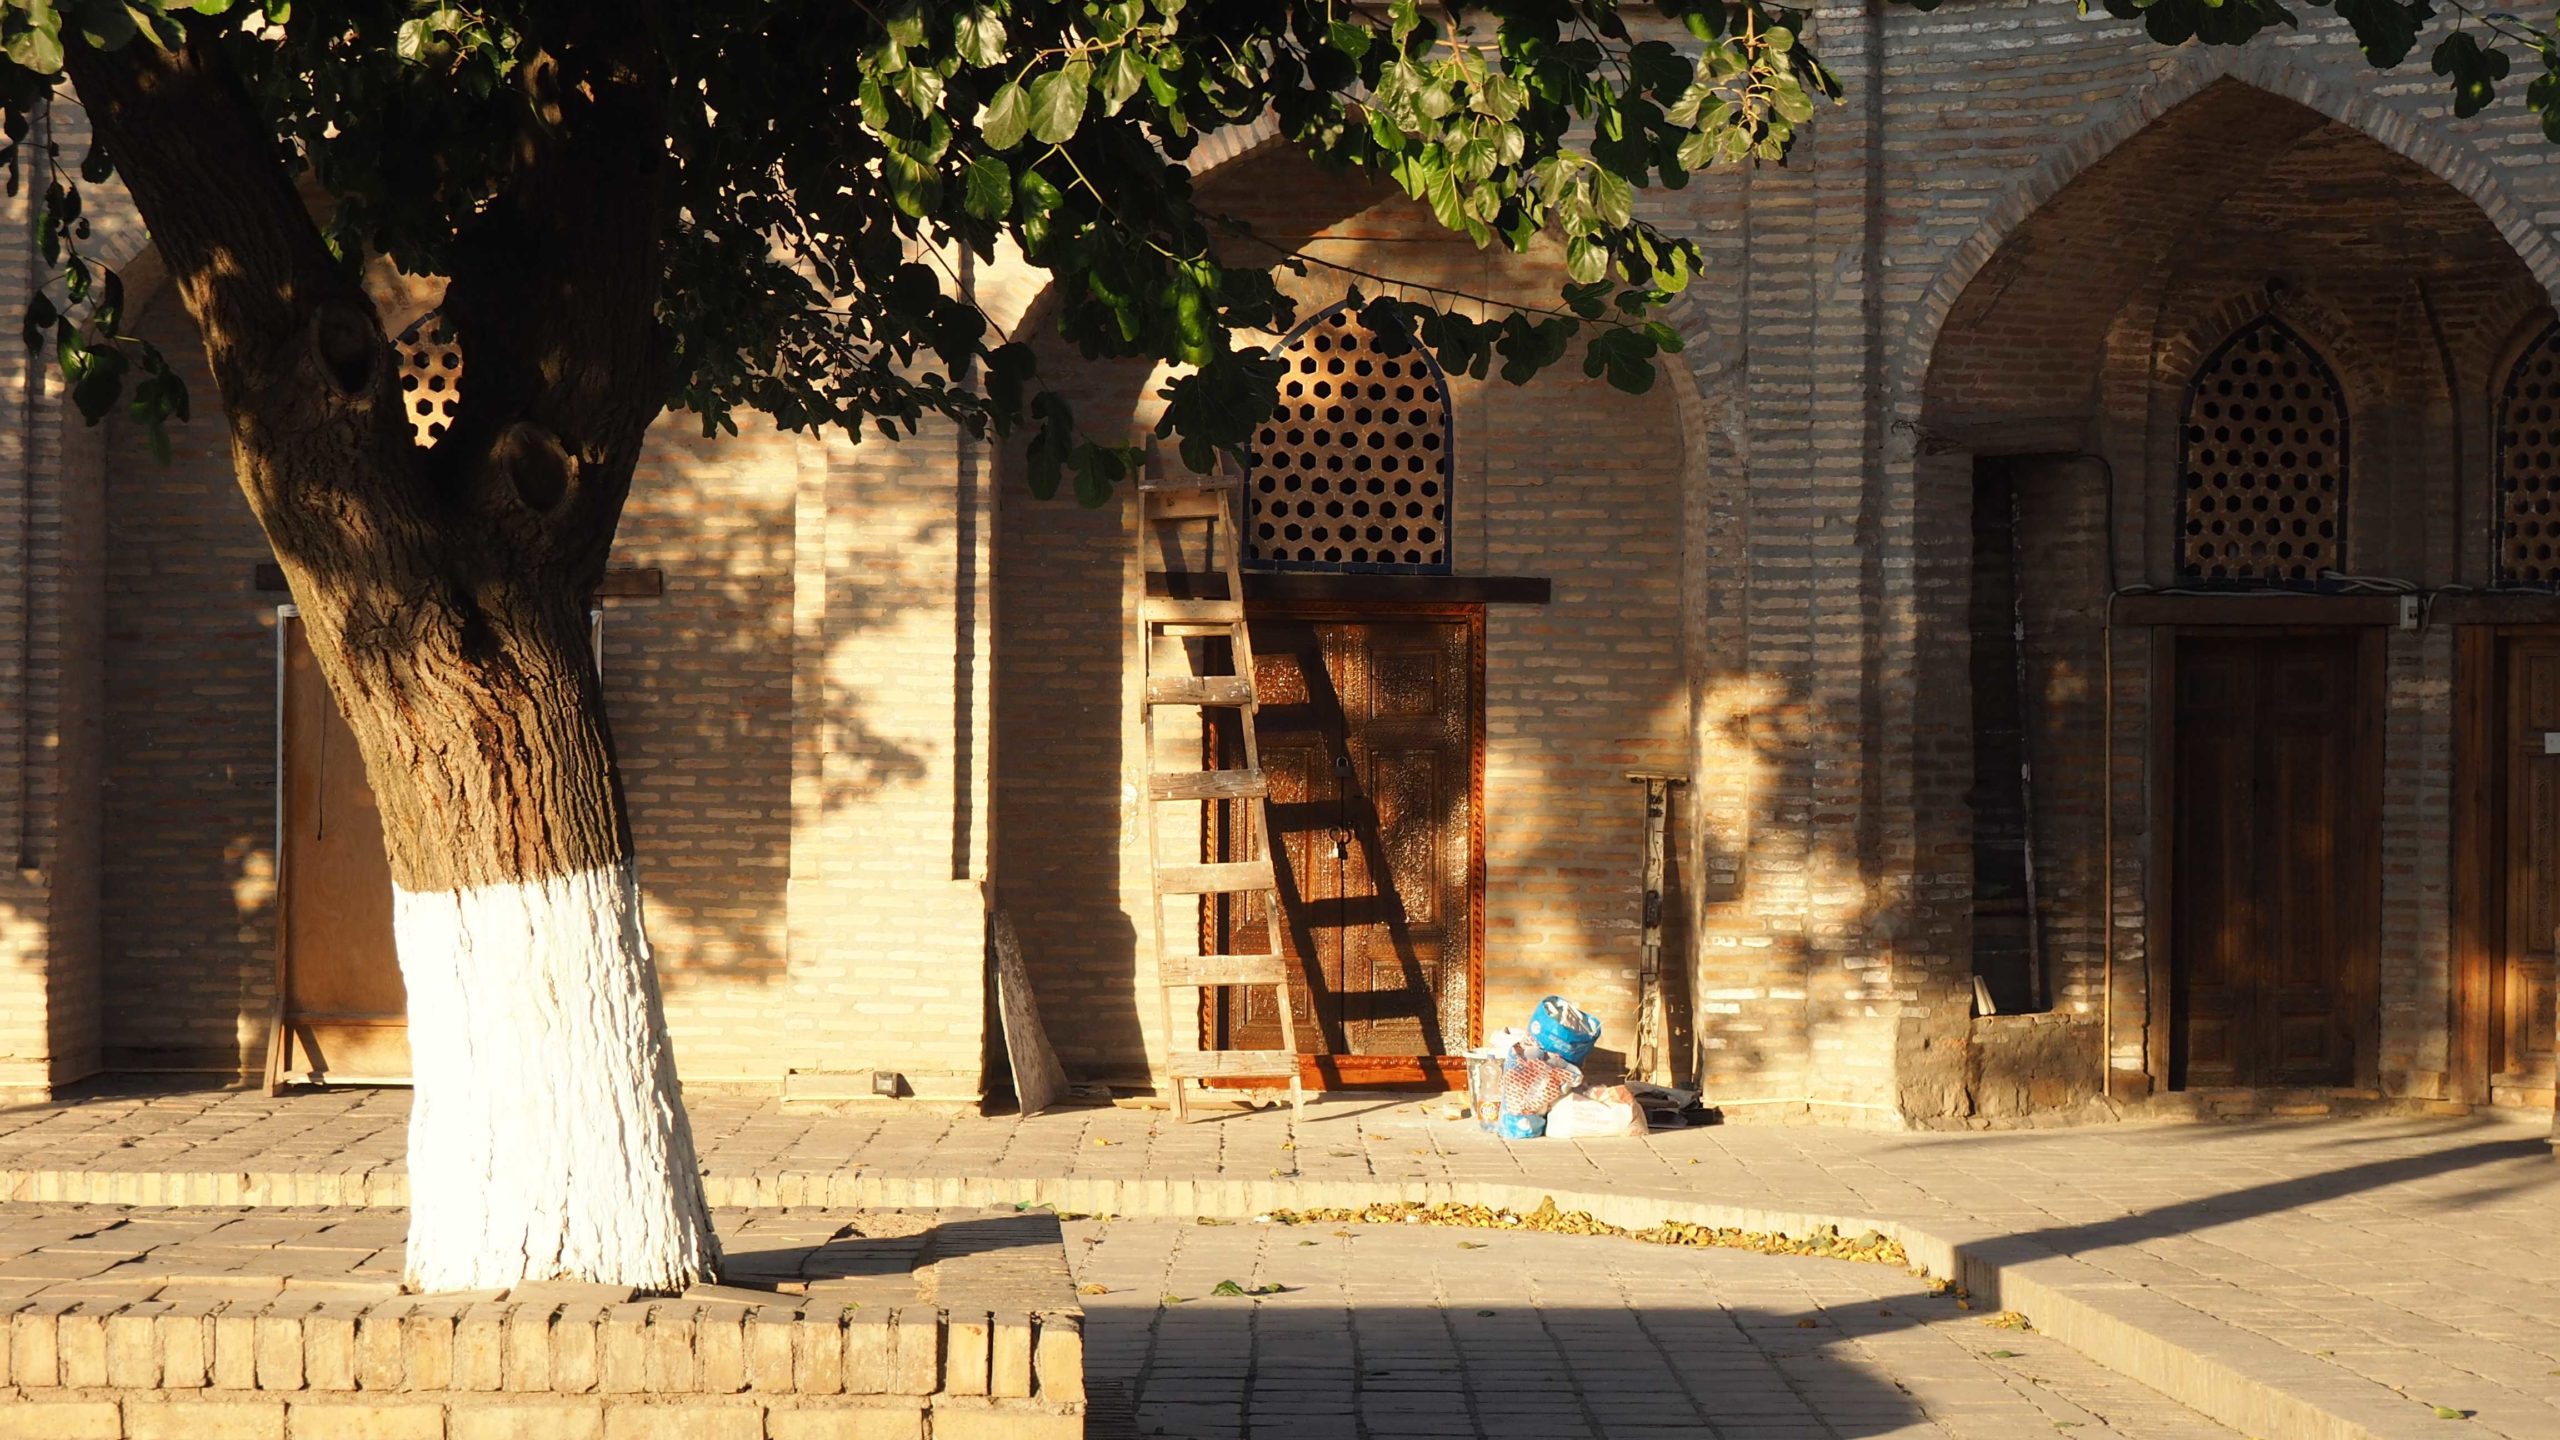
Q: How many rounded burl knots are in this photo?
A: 2